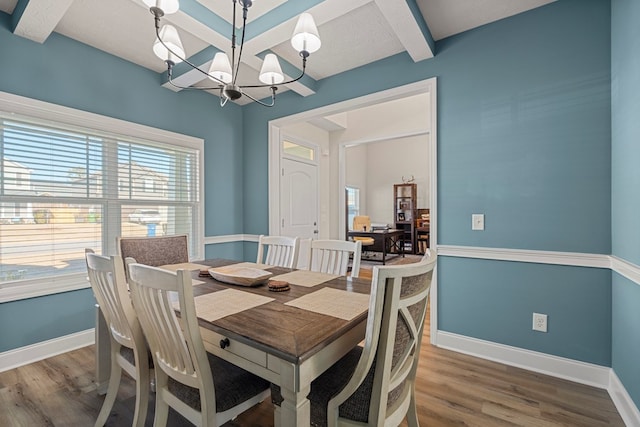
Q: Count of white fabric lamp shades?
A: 5